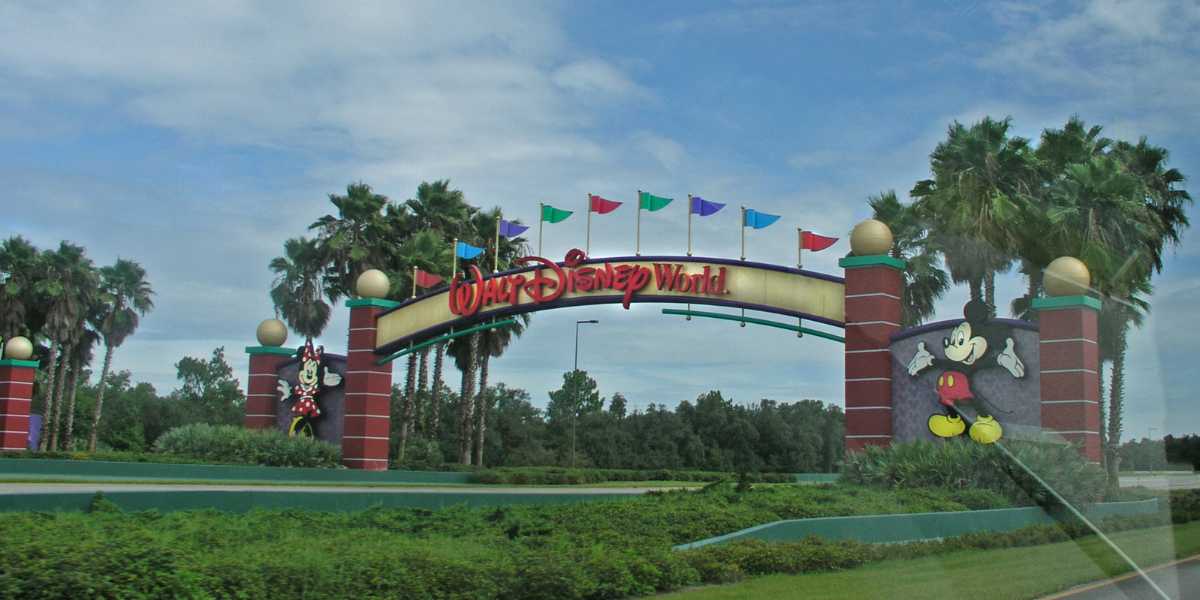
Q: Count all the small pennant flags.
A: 9